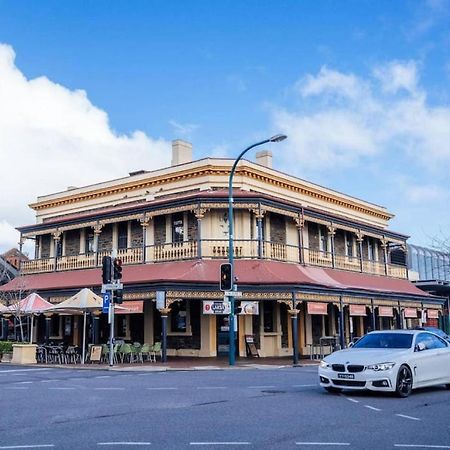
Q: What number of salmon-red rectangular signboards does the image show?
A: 6